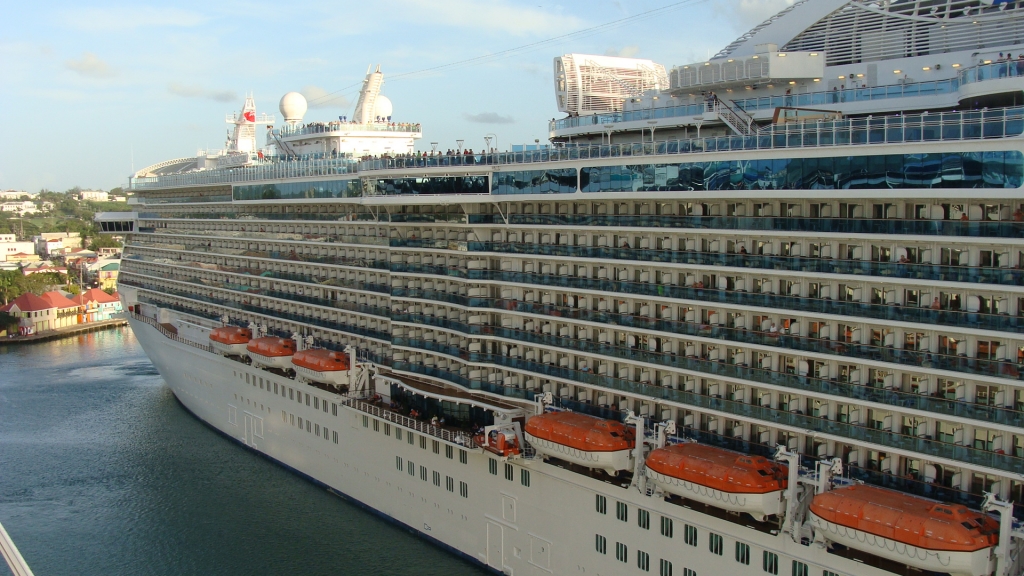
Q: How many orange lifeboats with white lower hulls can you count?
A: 6